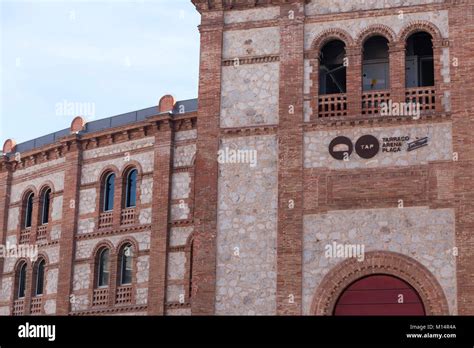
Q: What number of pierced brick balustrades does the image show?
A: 11